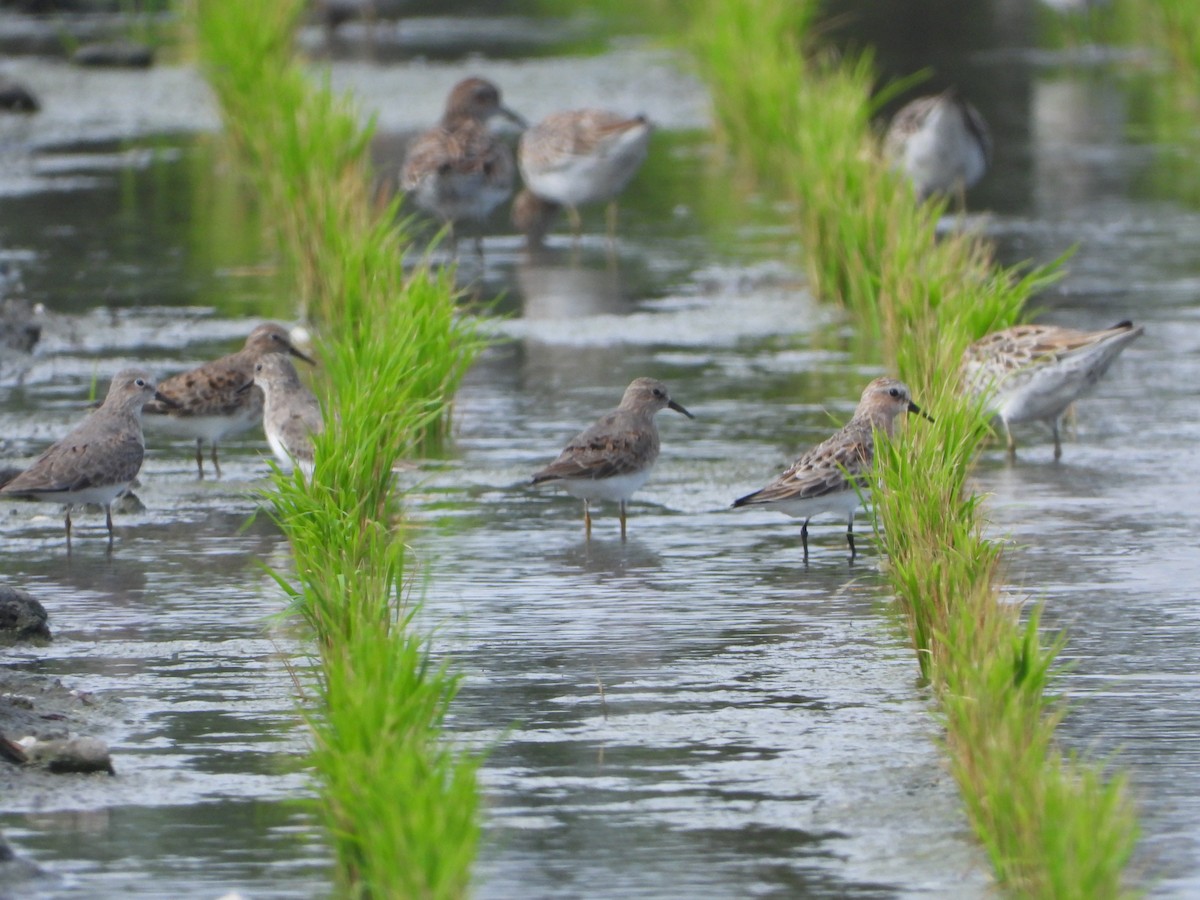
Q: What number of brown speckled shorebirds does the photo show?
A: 9